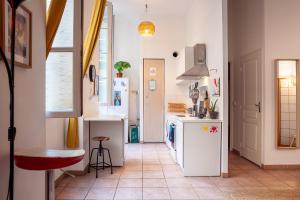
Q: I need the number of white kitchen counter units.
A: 2